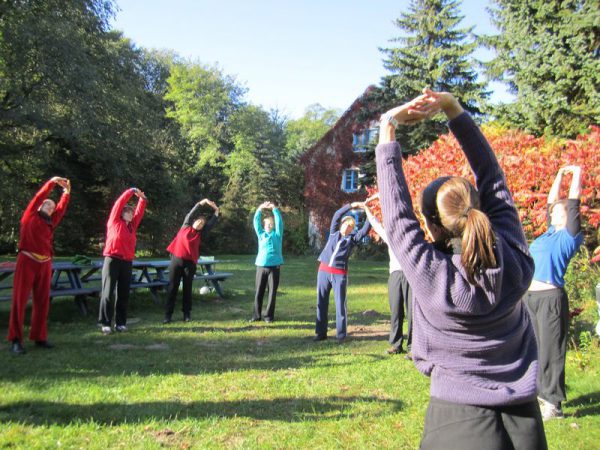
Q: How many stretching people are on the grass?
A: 8